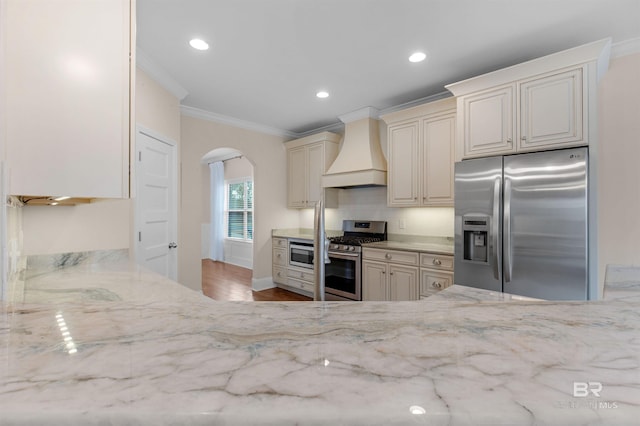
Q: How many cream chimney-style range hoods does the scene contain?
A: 1